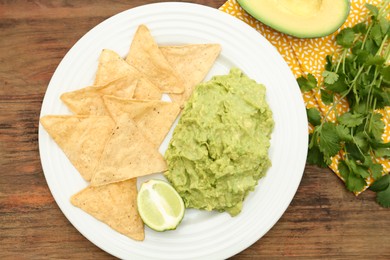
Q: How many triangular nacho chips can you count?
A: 8